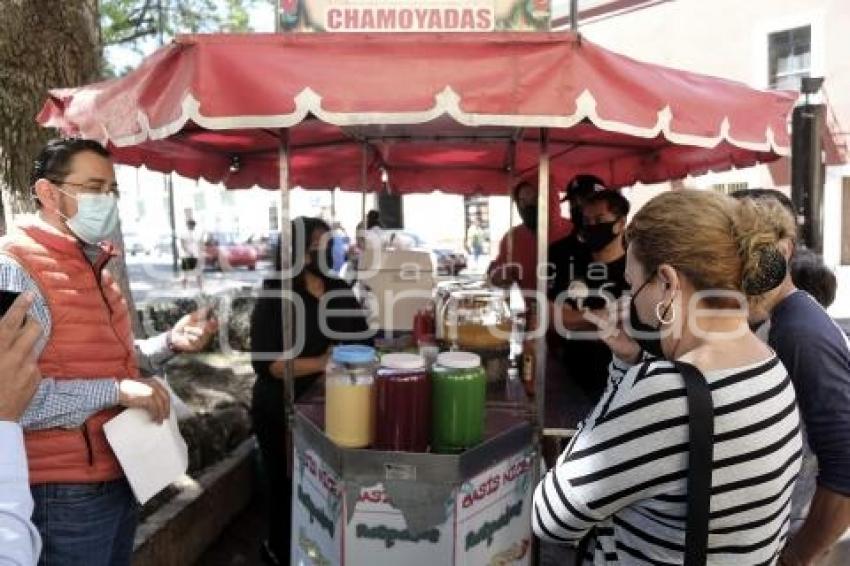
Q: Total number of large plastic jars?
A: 3